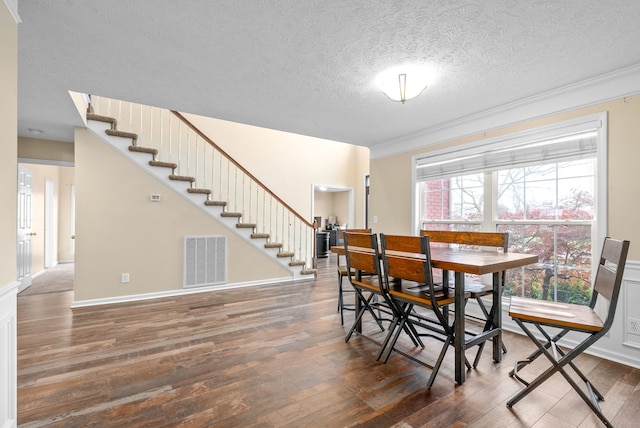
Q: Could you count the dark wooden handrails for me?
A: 1